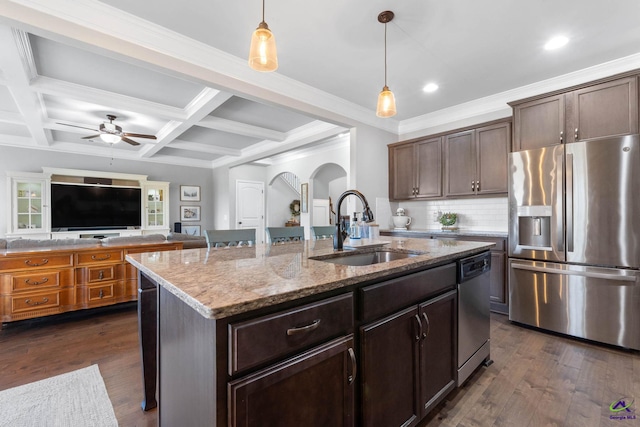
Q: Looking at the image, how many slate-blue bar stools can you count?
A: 3